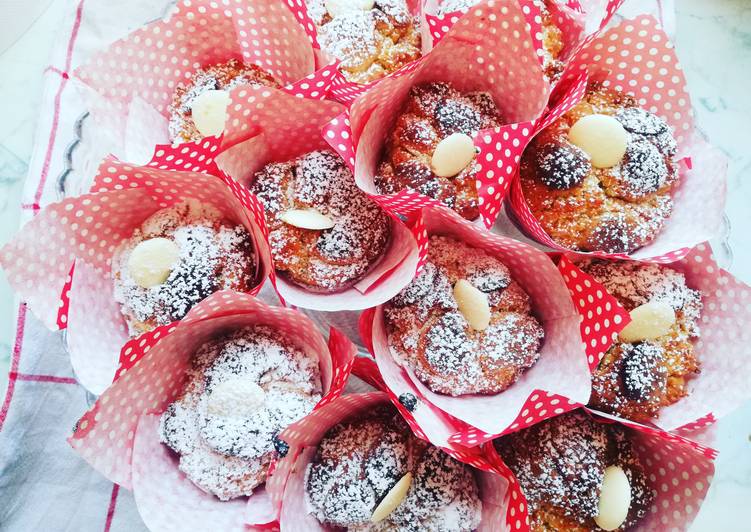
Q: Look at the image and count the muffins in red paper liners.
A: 12